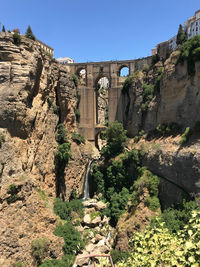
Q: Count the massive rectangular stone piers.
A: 2